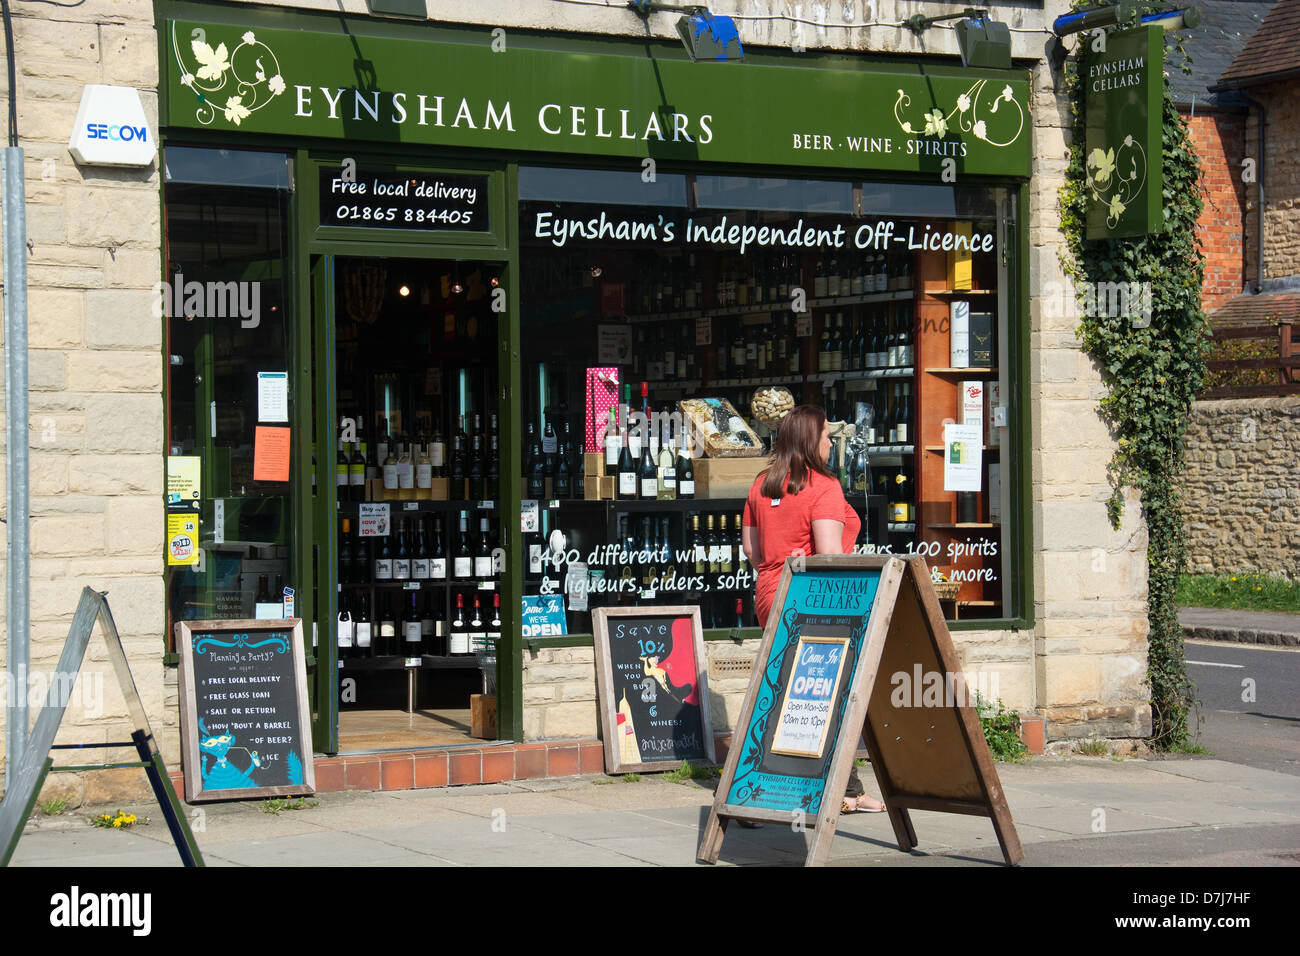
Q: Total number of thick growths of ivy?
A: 1